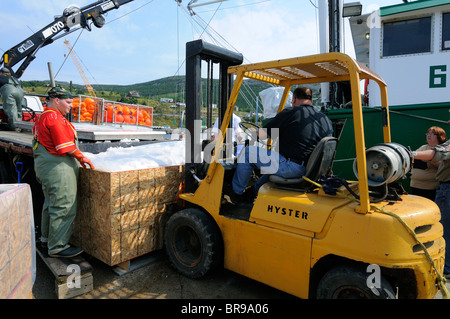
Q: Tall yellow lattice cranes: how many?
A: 1